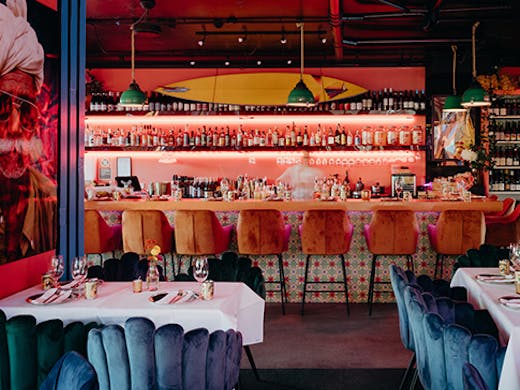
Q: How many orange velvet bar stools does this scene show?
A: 7